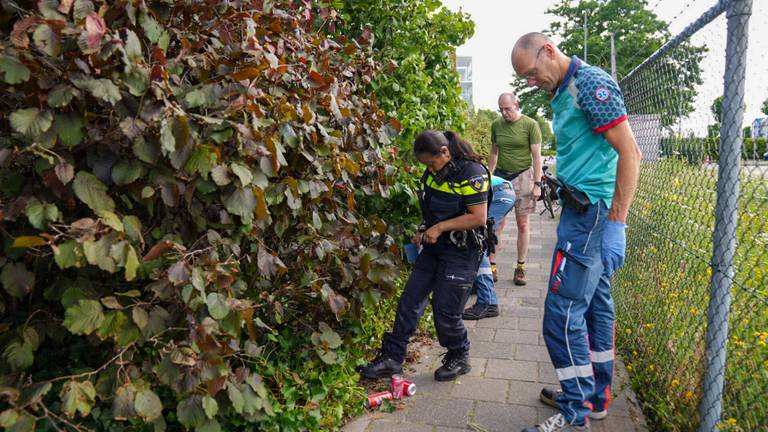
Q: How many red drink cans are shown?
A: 3